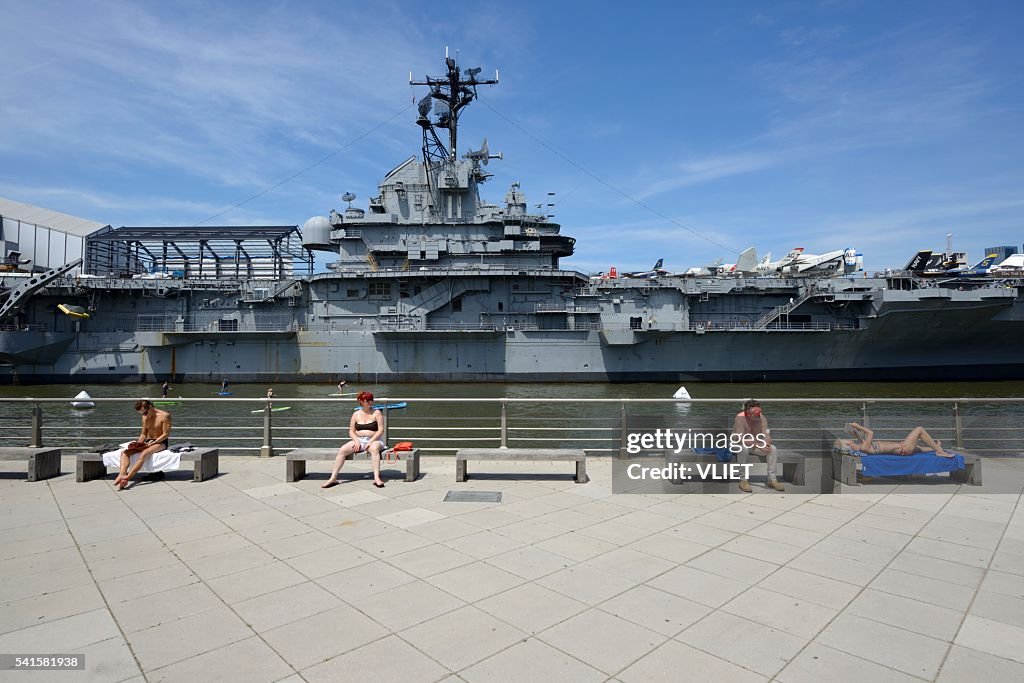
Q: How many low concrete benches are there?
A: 6